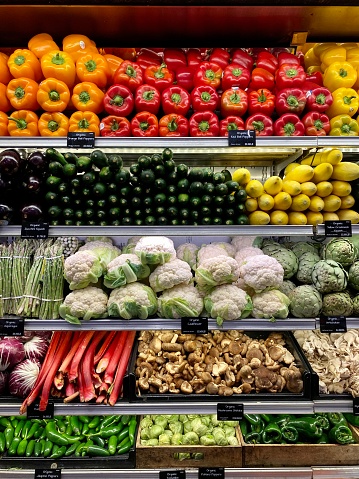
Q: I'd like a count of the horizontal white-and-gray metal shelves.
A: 5